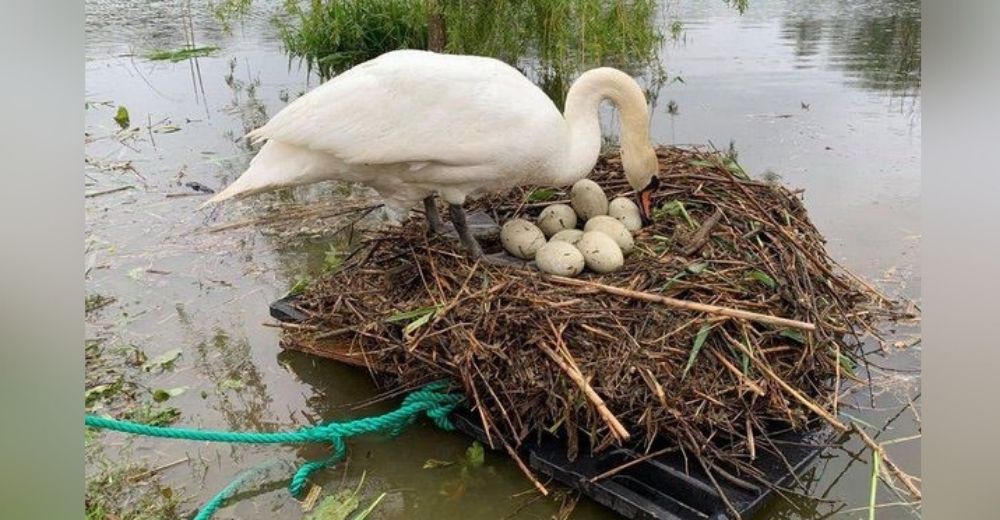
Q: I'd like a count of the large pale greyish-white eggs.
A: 8